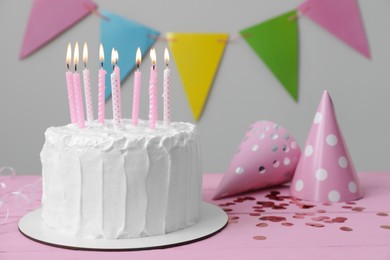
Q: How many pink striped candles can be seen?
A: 2